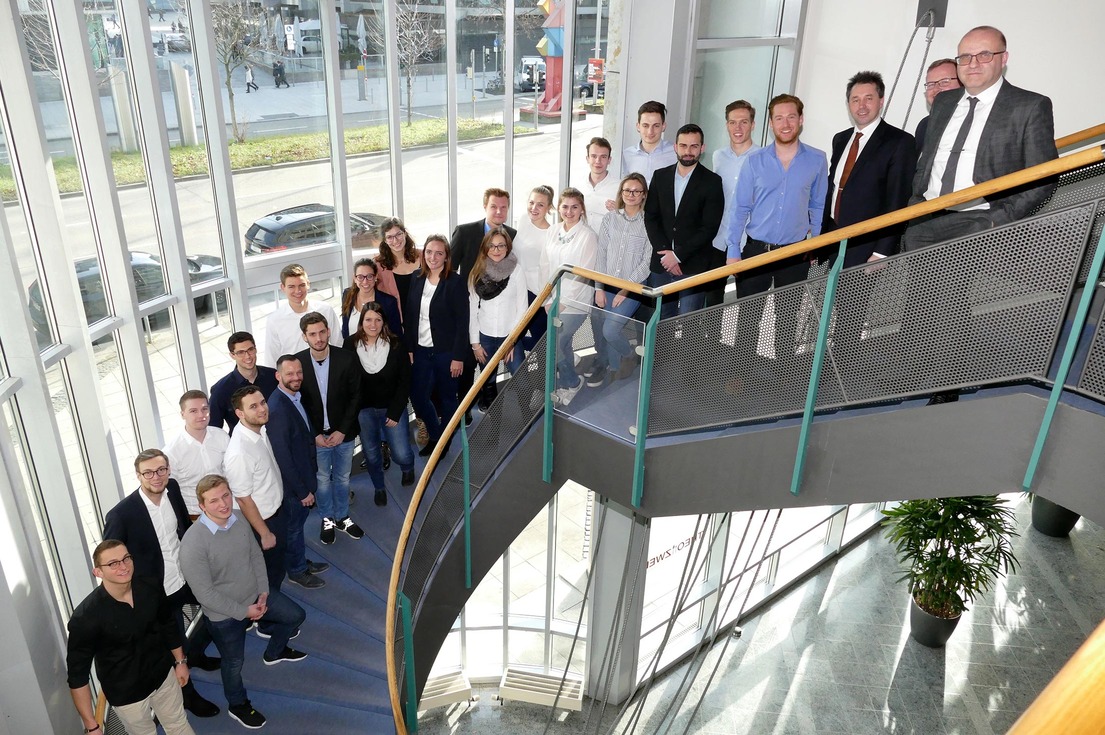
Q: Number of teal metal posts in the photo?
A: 6